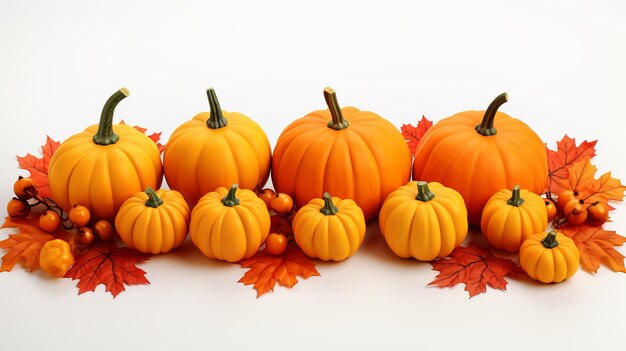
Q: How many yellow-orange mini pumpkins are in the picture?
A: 6